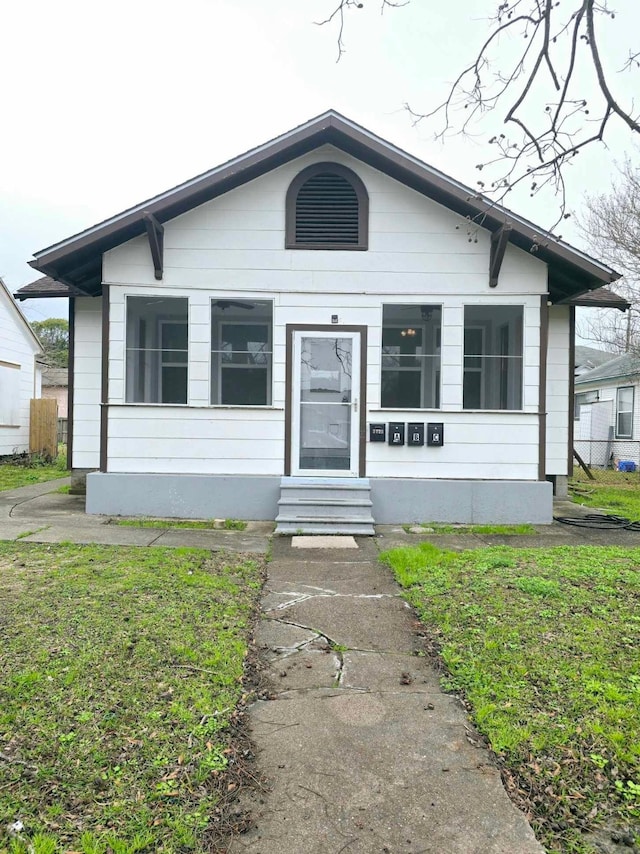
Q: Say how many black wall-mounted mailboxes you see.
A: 4